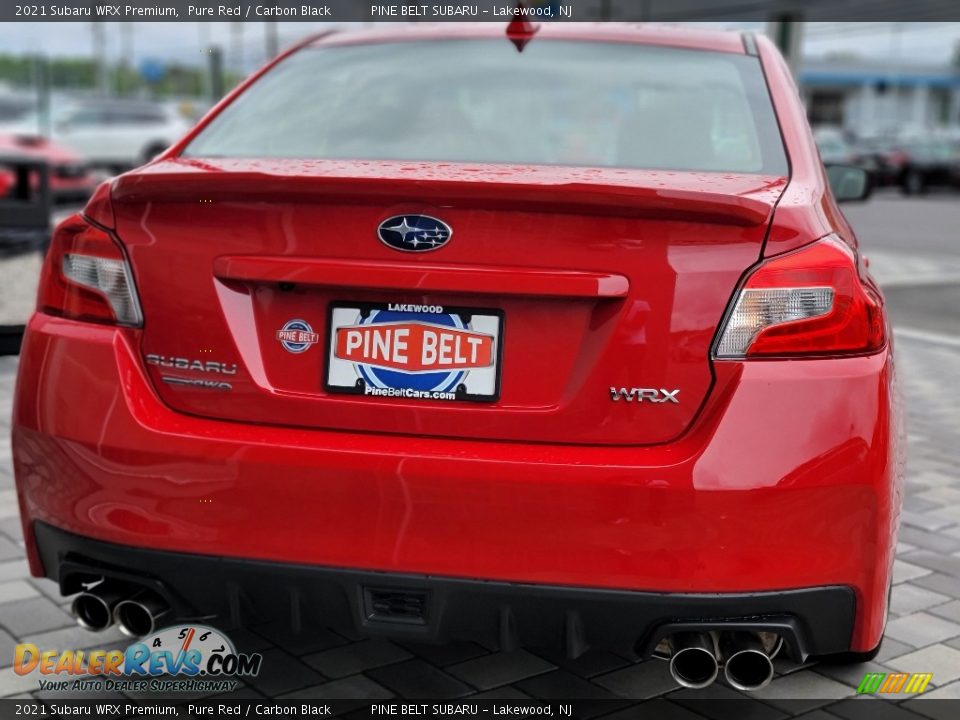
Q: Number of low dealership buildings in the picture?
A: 1